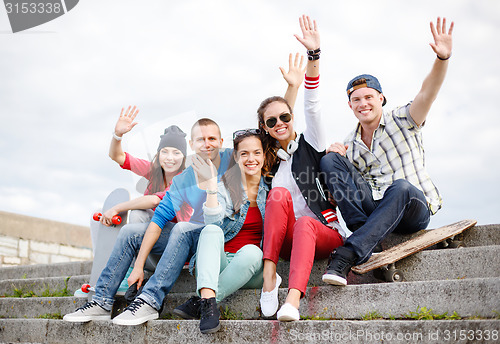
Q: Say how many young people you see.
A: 5